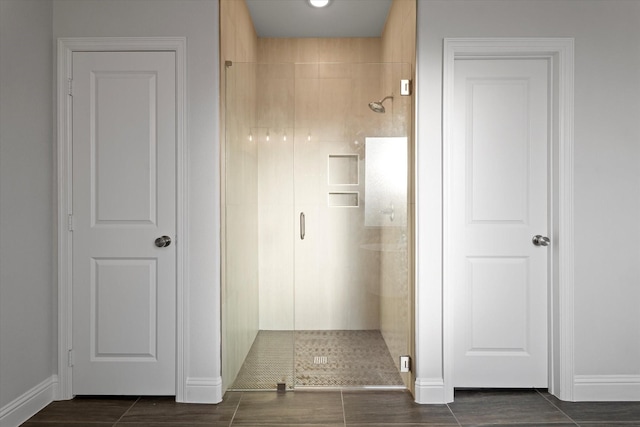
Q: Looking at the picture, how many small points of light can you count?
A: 4